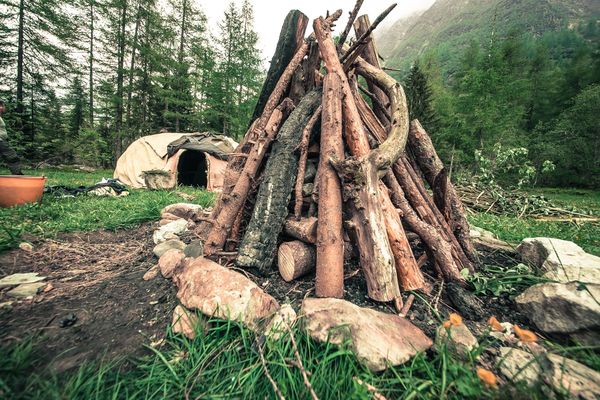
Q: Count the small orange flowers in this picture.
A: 4